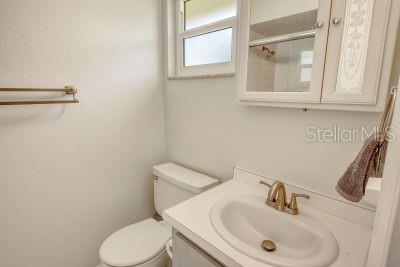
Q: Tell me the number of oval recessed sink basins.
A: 1